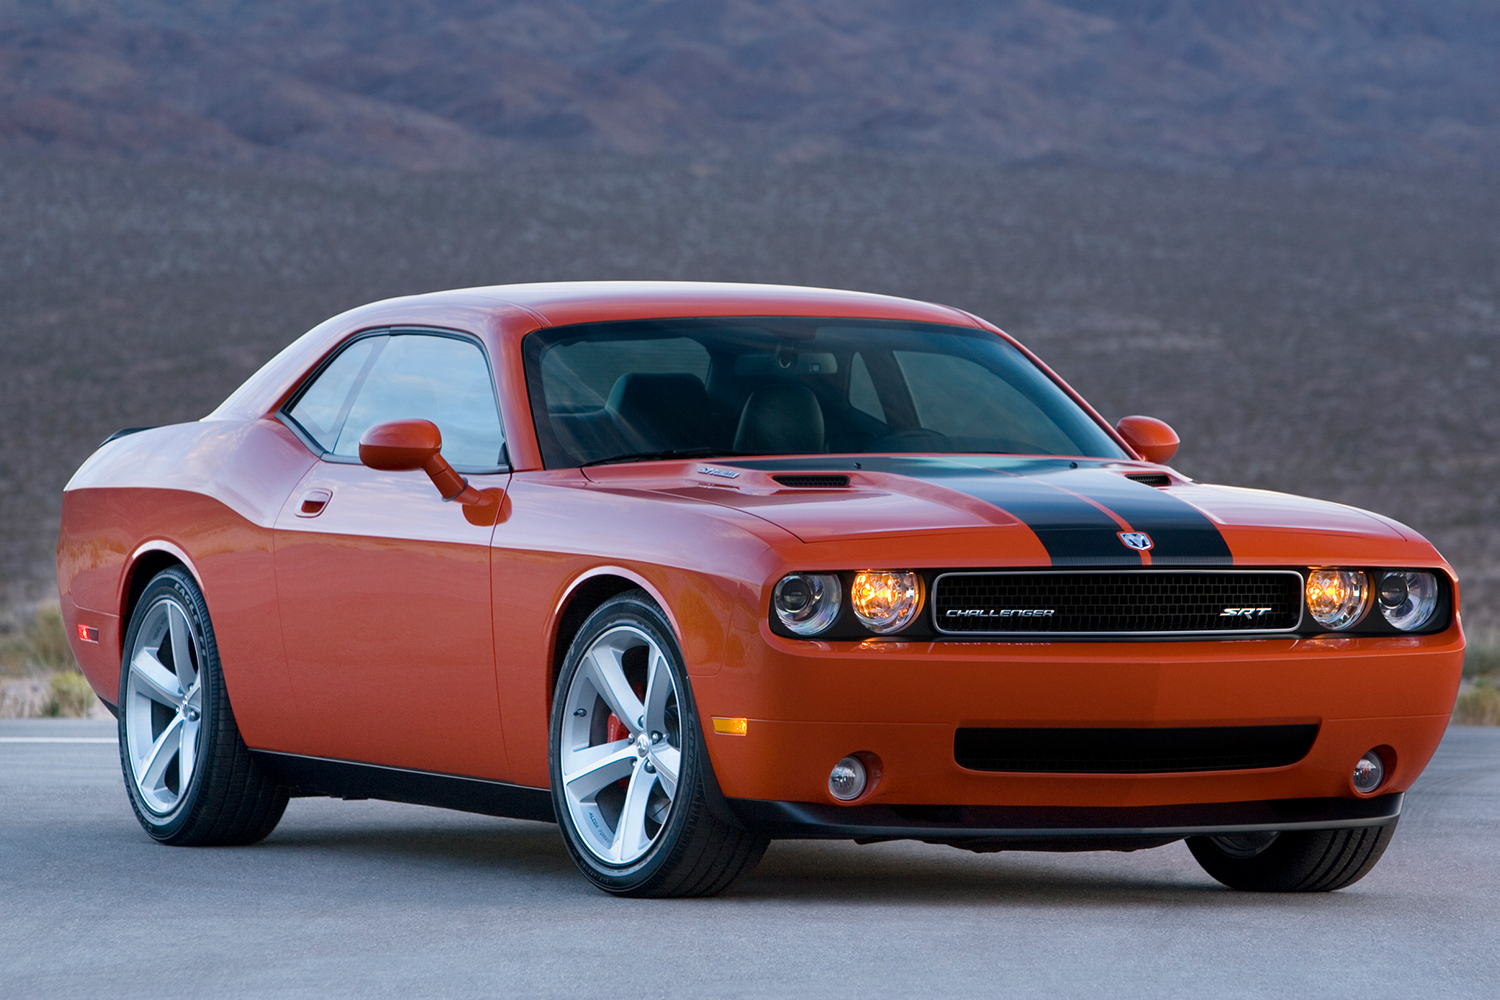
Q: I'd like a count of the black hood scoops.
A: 2